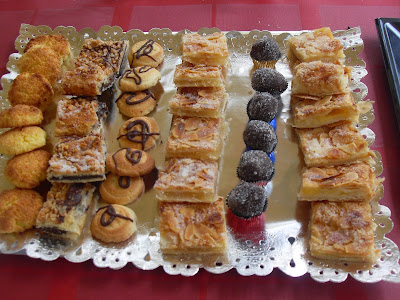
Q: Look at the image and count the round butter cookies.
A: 7